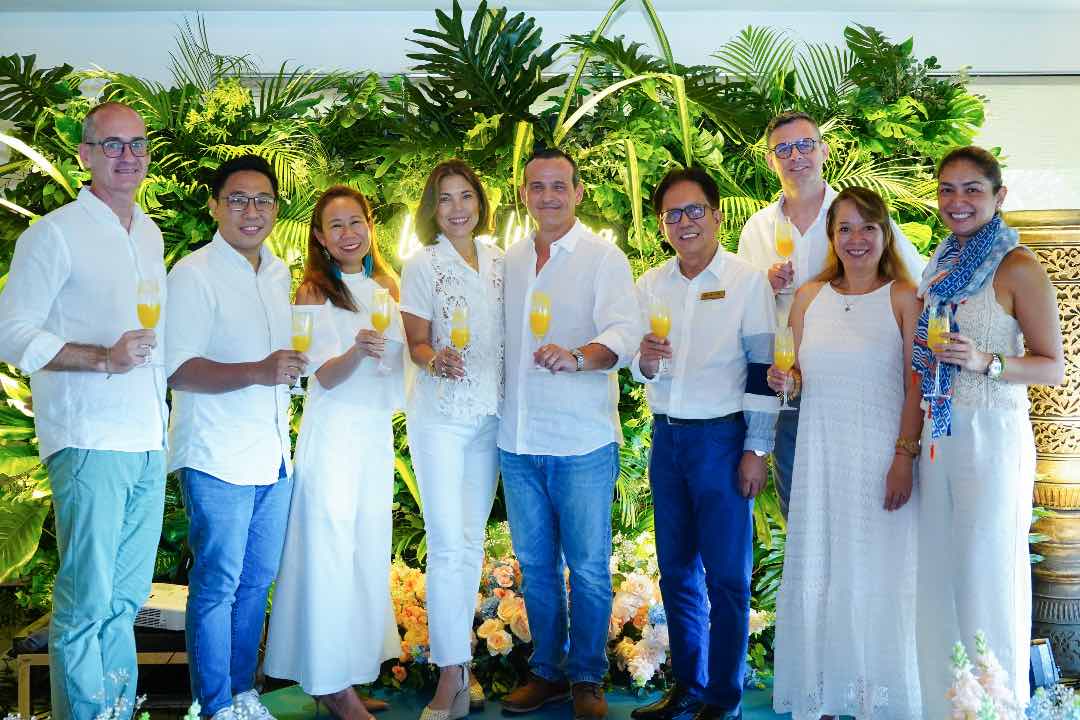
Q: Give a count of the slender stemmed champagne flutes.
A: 9